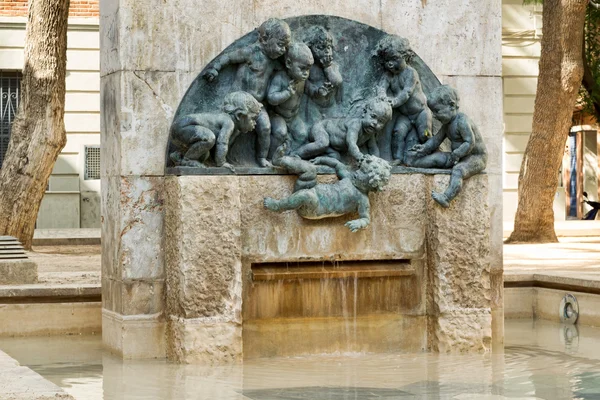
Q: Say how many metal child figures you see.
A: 8